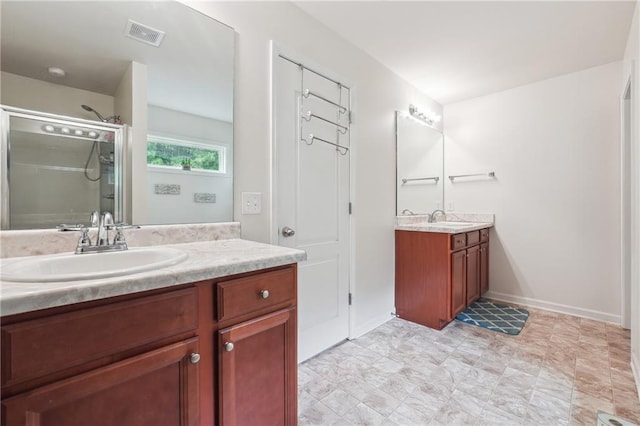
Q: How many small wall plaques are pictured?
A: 2